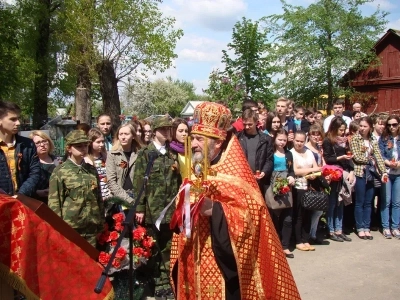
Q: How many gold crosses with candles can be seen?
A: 1